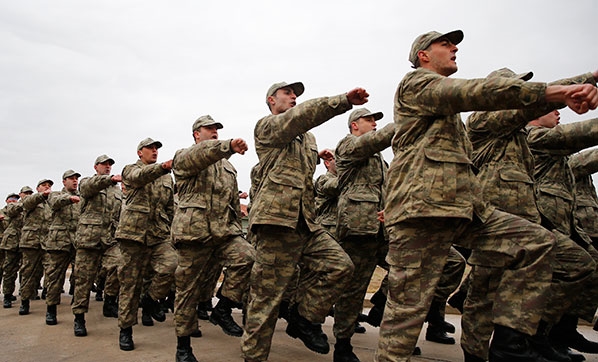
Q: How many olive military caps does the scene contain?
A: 11